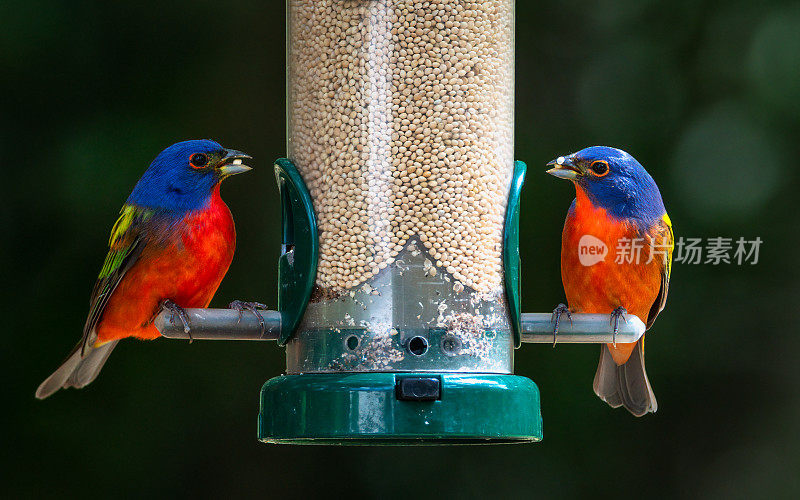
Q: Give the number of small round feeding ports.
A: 3